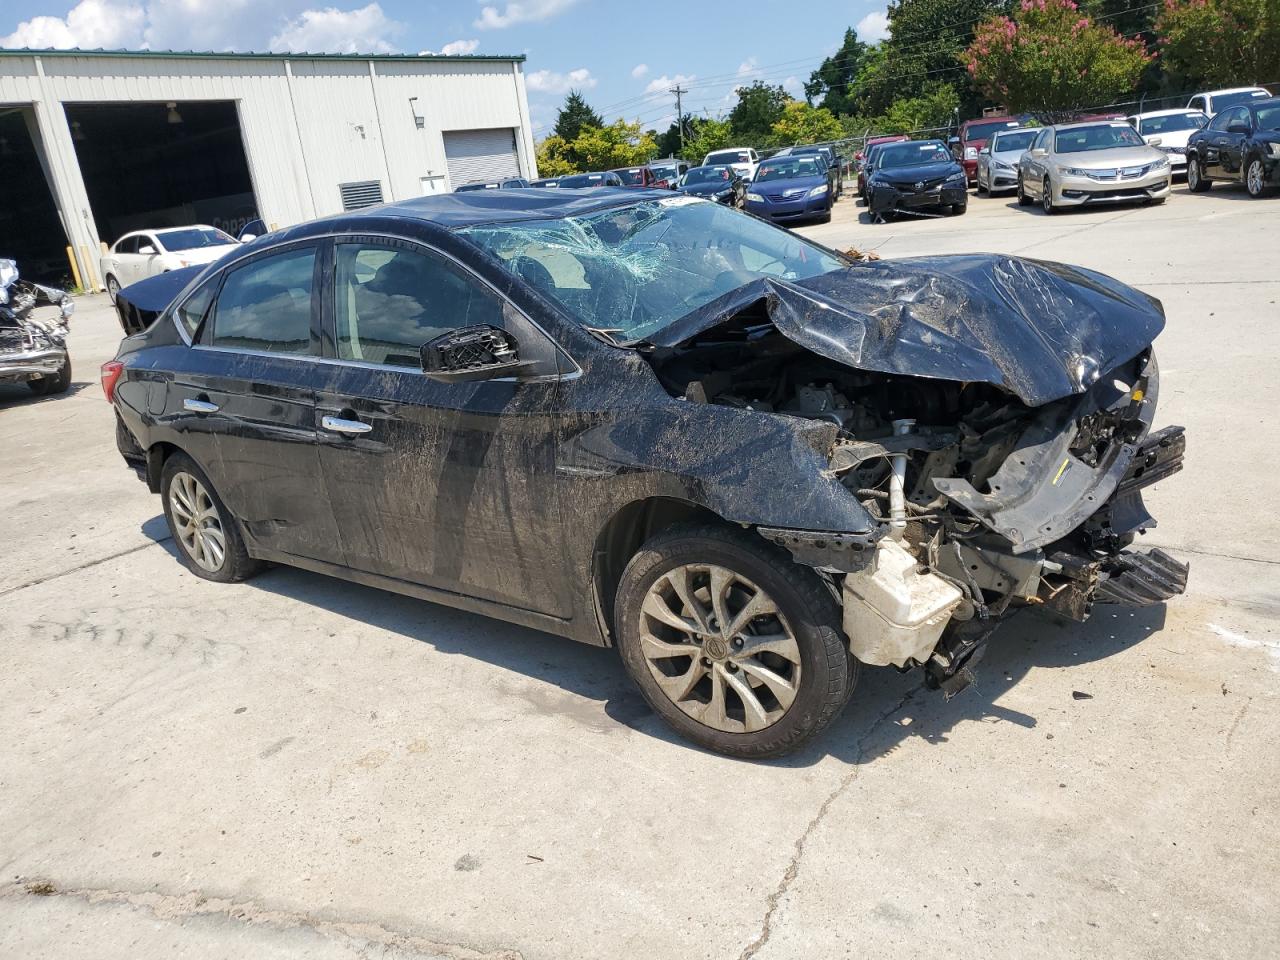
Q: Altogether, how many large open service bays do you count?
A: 2